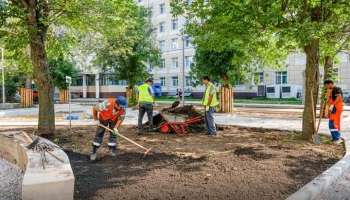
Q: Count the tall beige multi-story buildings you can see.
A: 1